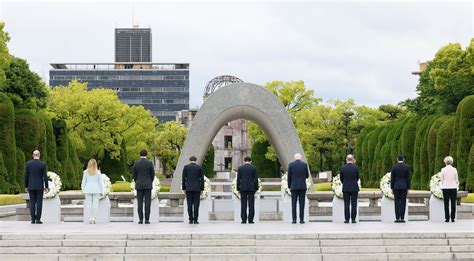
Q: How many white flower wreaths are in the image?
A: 9